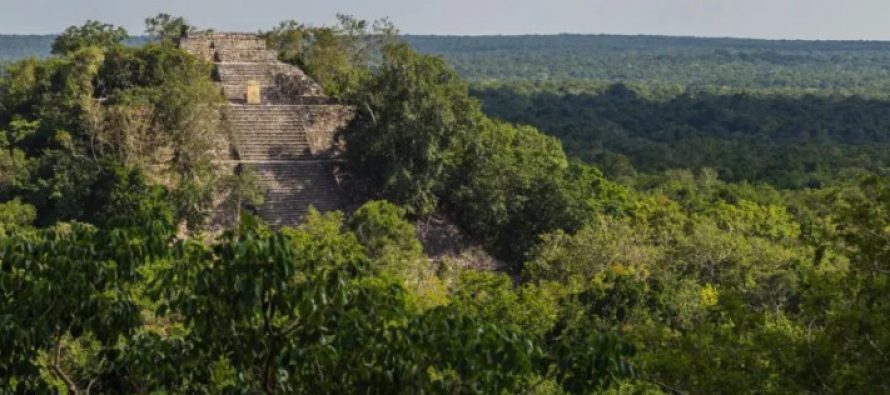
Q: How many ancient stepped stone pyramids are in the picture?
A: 1